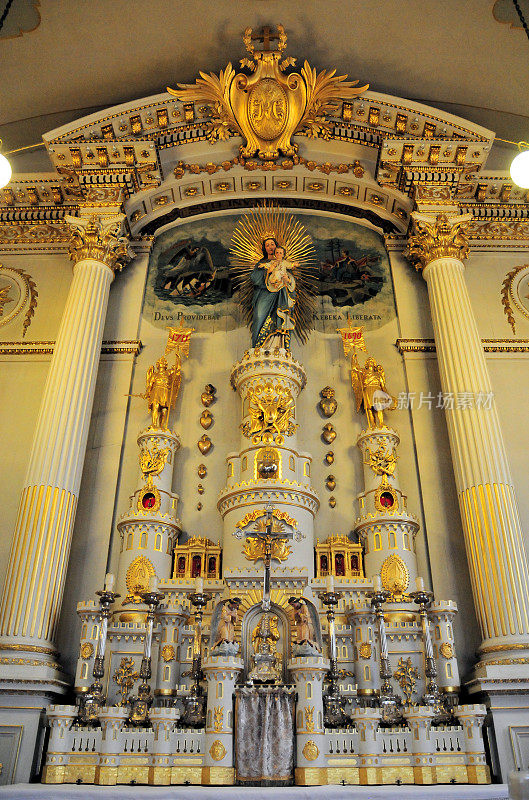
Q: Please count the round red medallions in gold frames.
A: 2